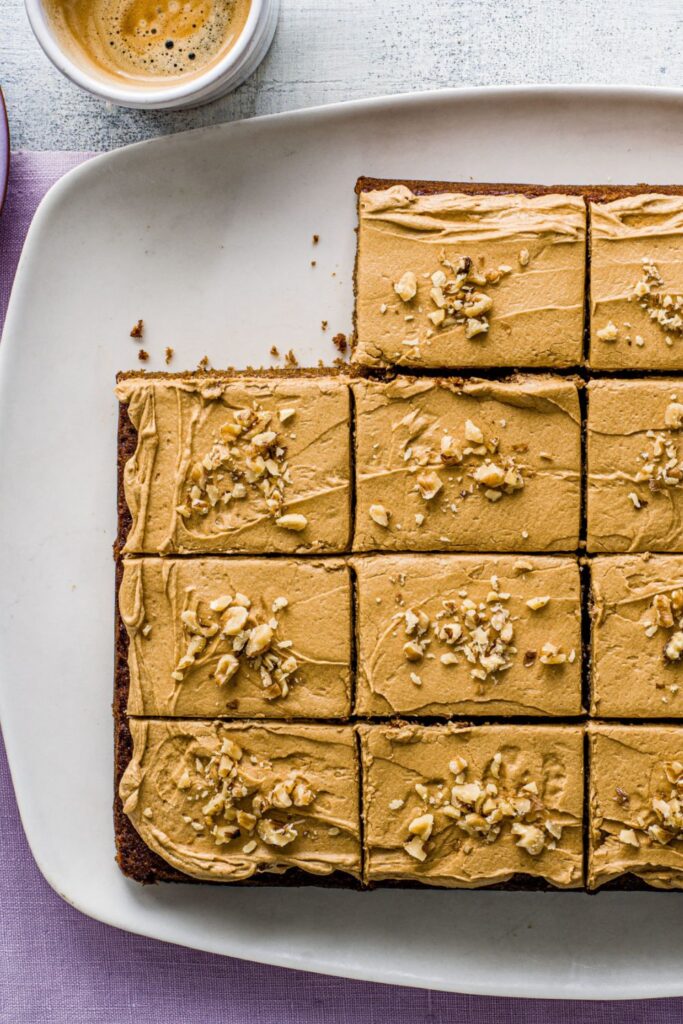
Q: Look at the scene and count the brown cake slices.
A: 11